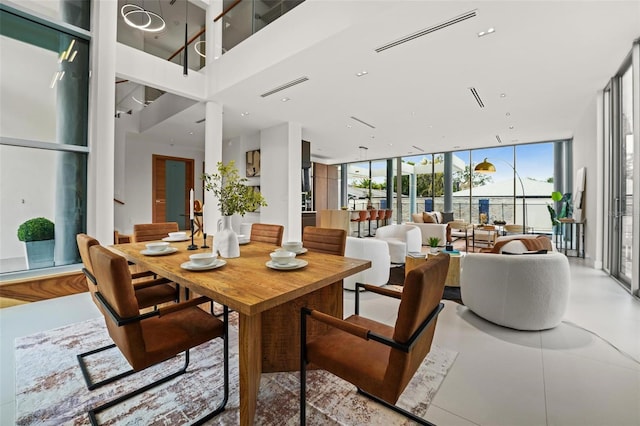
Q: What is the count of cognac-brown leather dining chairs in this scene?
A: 6